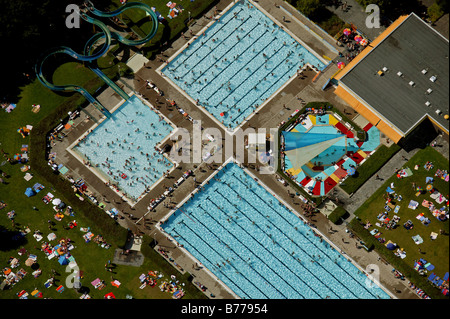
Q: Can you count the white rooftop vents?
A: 8